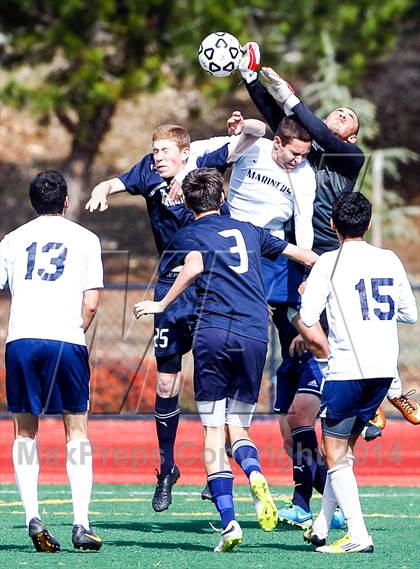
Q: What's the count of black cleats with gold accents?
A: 2